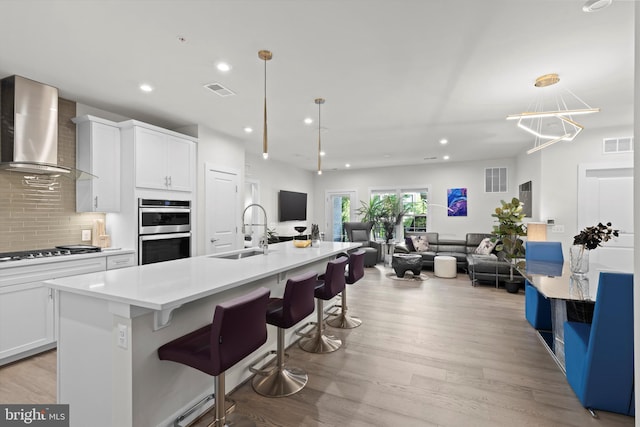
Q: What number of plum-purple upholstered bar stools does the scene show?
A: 4